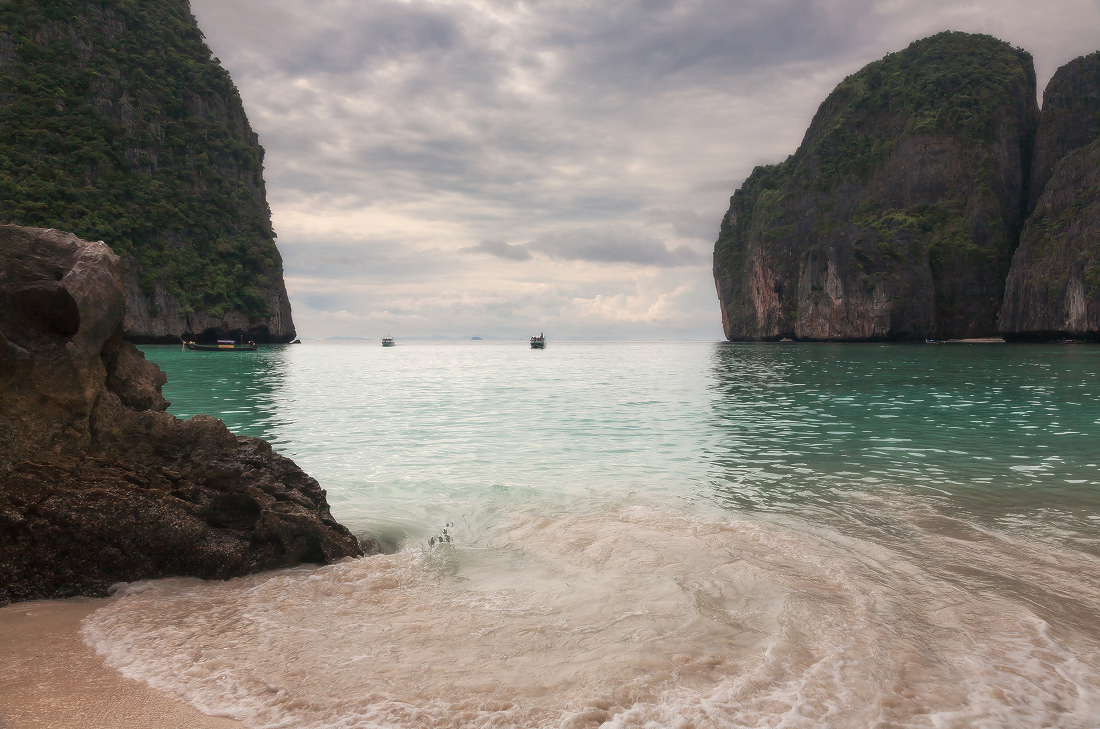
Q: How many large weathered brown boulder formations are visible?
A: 1